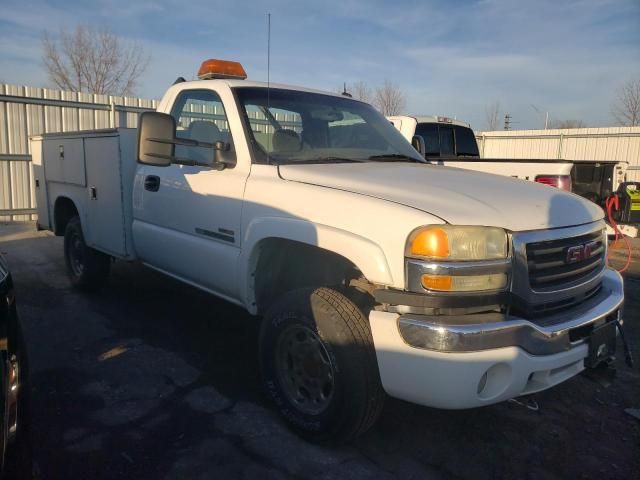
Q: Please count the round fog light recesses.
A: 1